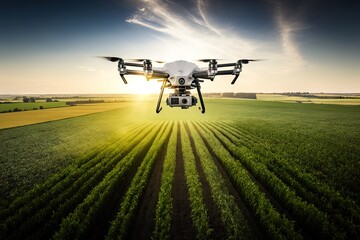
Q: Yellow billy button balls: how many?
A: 0